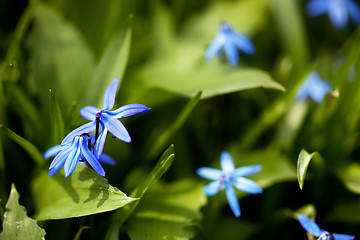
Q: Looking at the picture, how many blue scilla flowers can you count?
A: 7